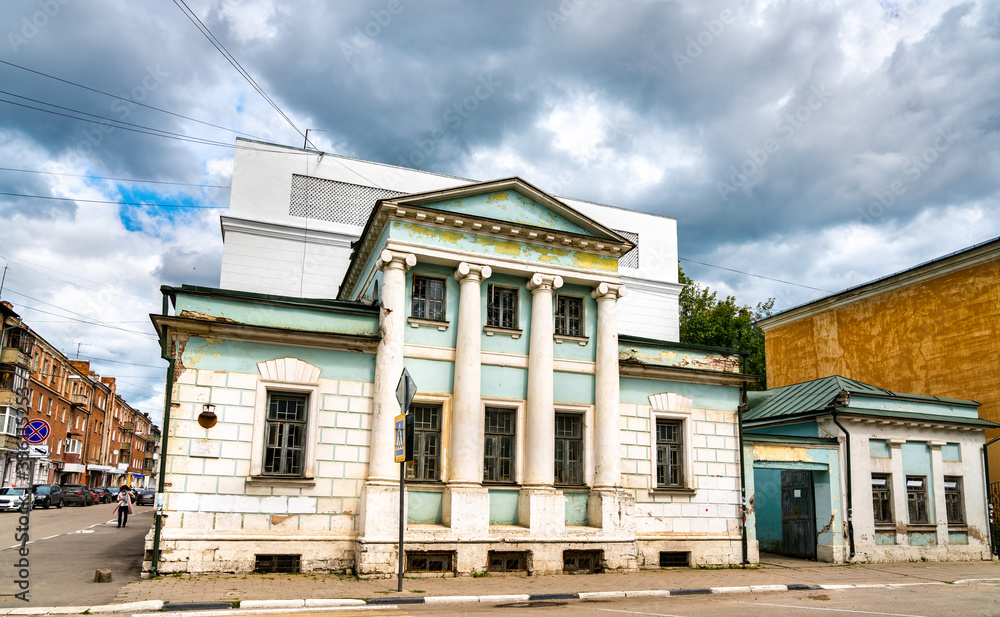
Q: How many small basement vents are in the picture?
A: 5